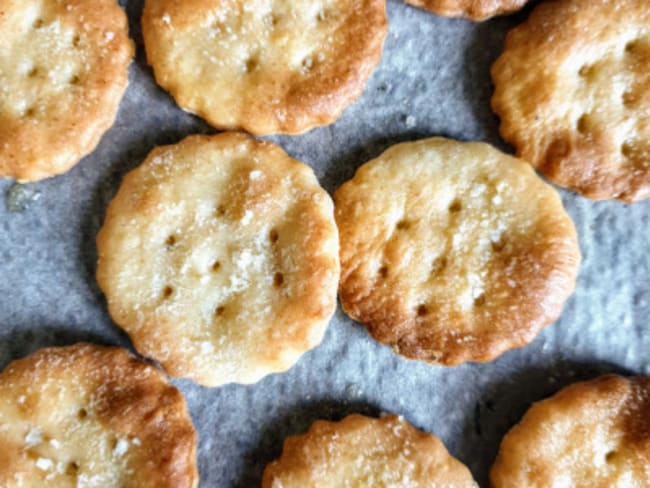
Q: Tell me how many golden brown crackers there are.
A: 9